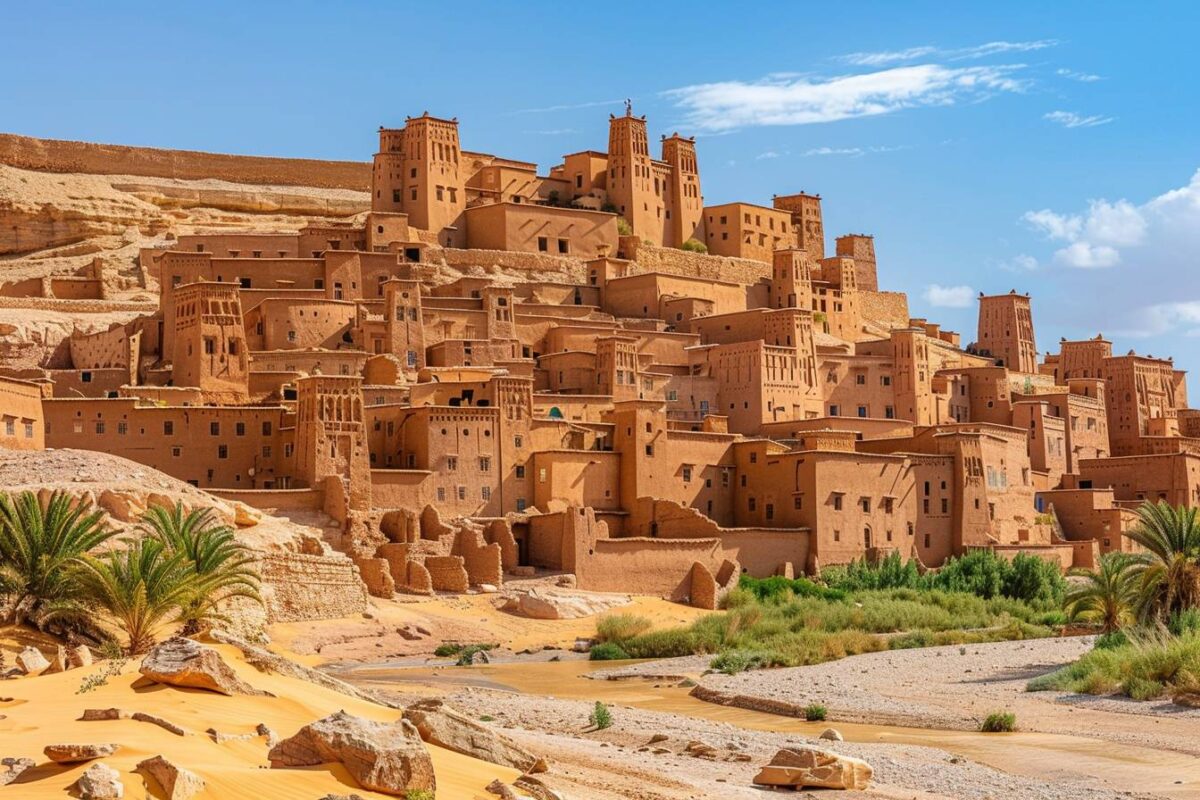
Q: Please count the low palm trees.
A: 5